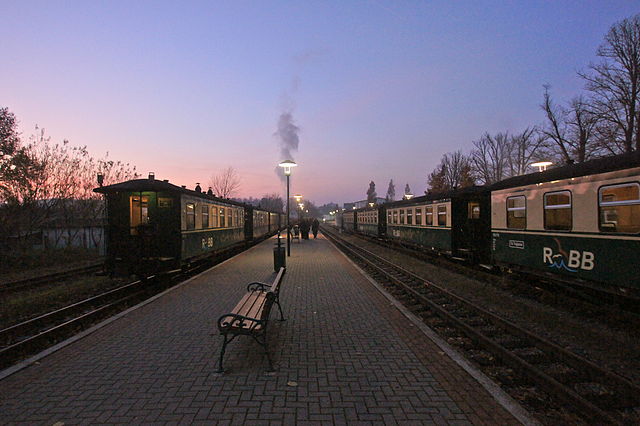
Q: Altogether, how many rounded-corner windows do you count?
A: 3